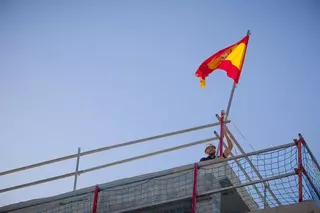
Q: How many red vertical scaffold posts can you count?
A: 4